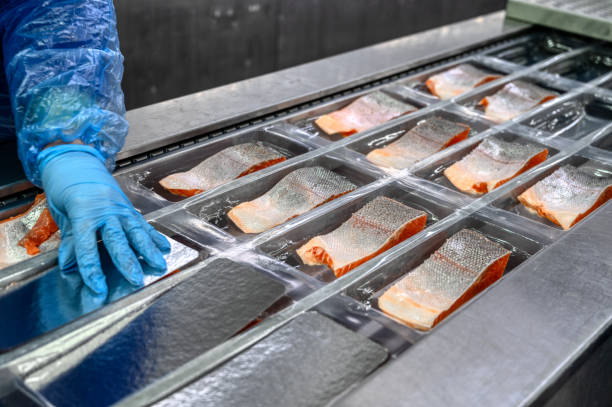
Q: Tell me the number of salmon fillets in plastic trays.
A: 11